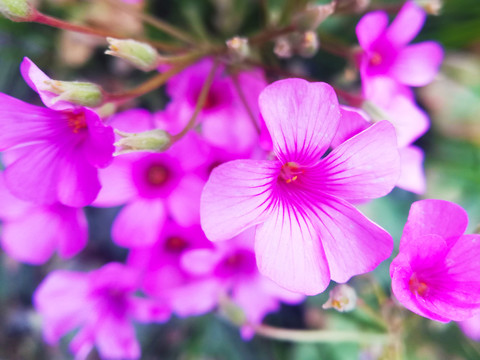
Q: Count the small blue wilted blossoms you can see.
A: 0